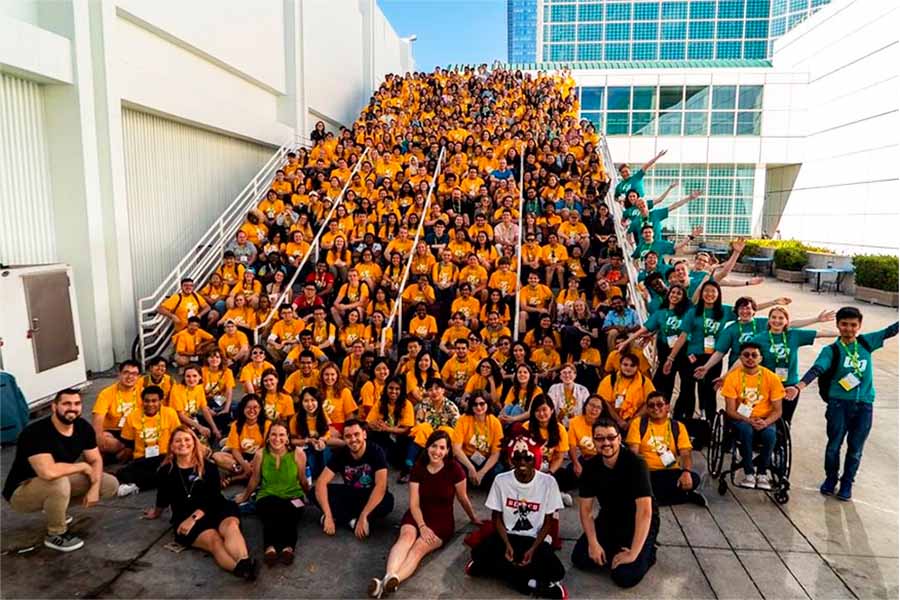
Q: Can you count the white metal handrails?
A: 5